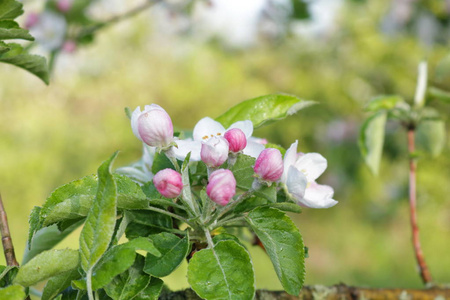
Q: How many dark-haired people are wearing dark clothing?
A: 0